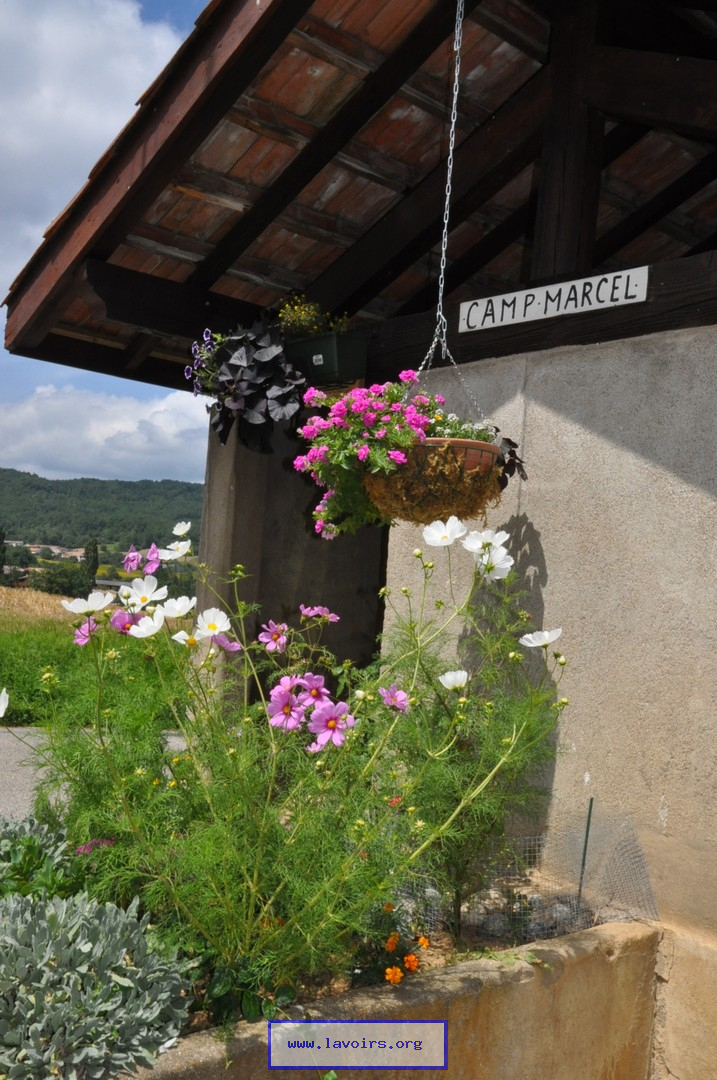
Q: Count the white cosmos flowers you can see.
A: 14